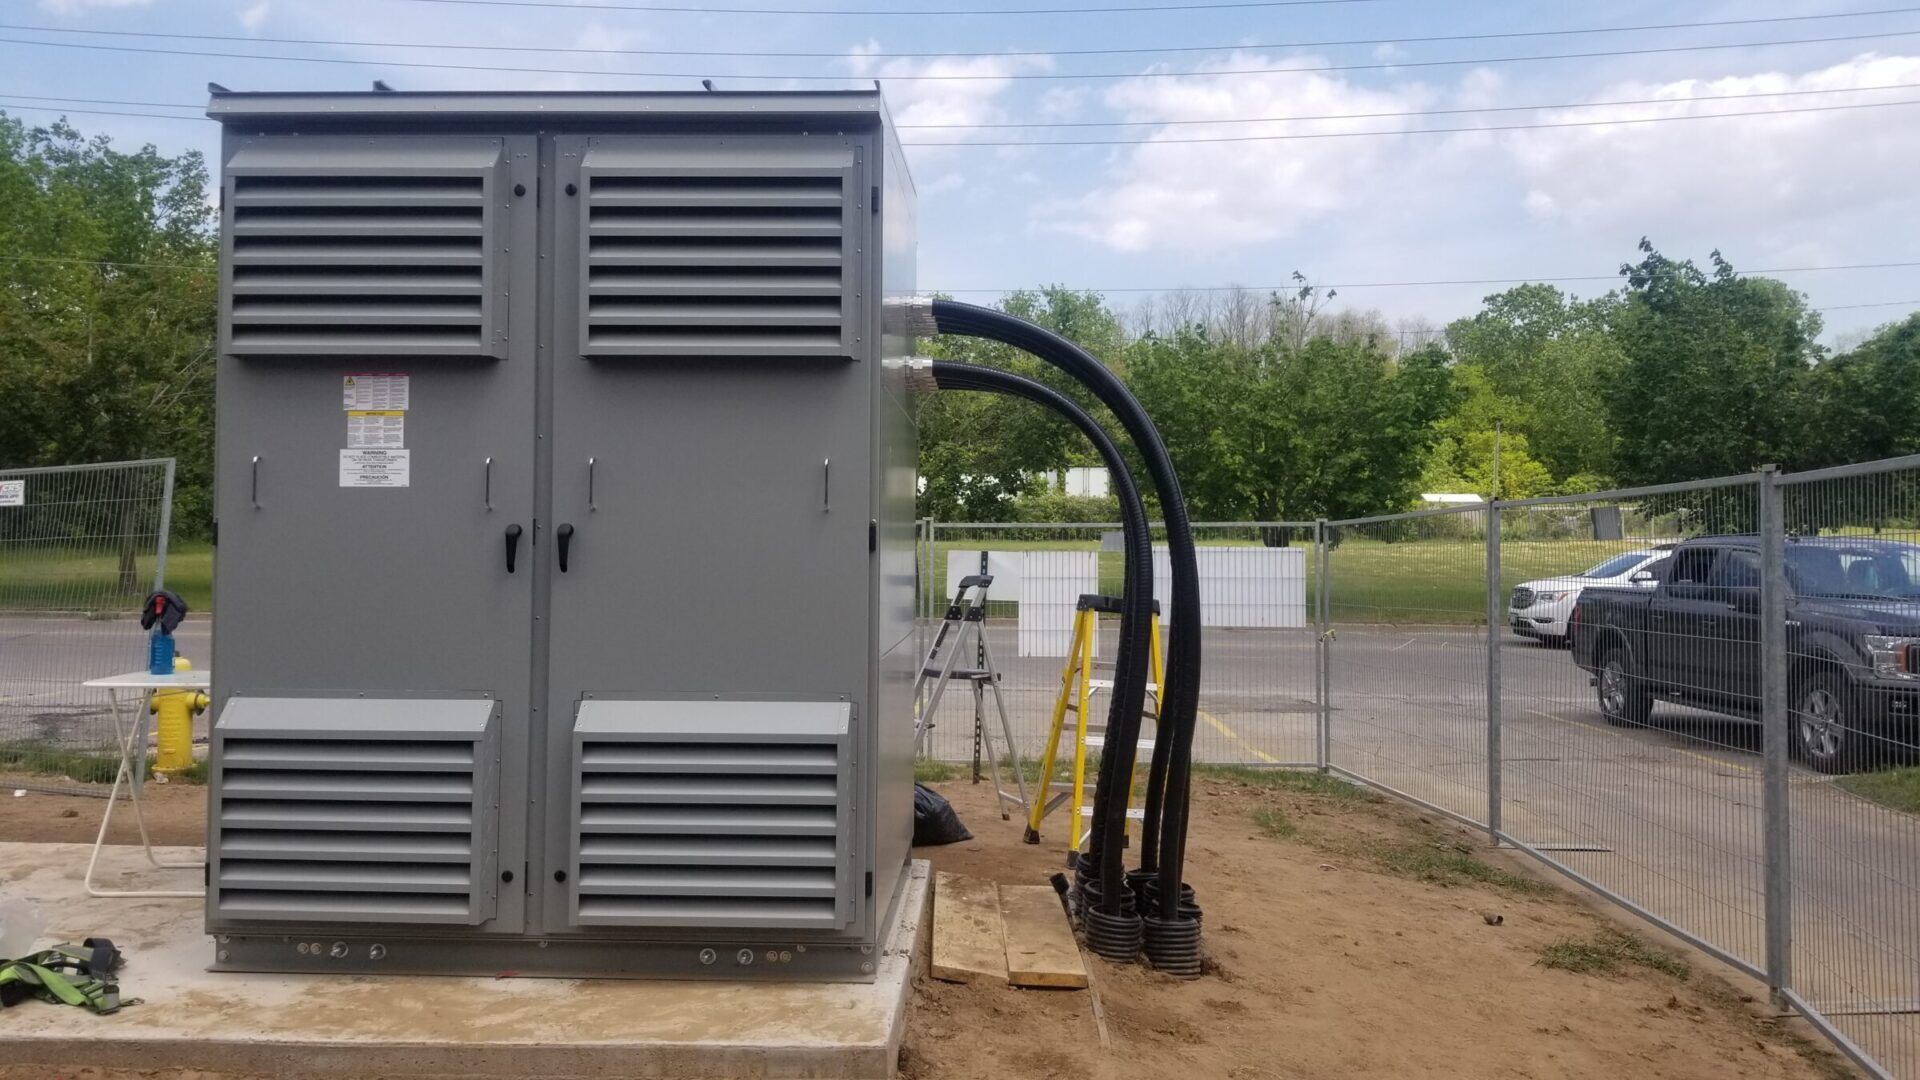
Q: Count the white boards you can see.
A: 3